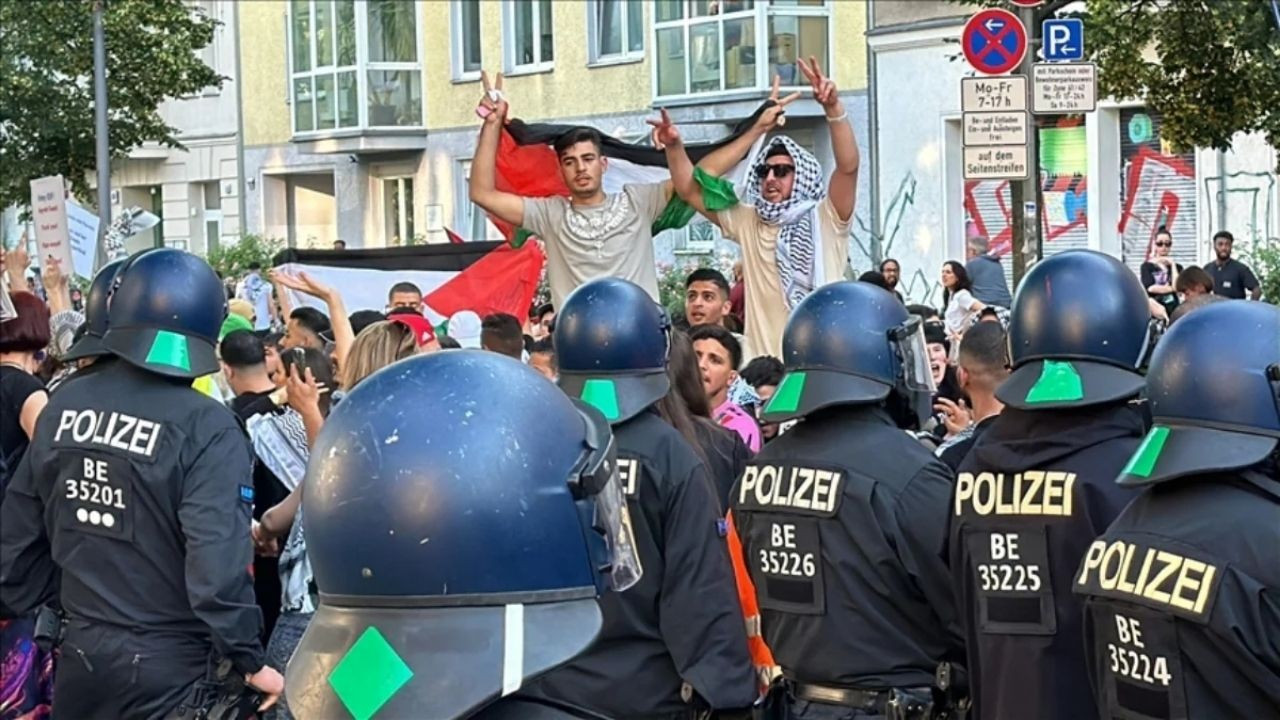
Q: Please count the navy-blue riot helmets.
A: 7